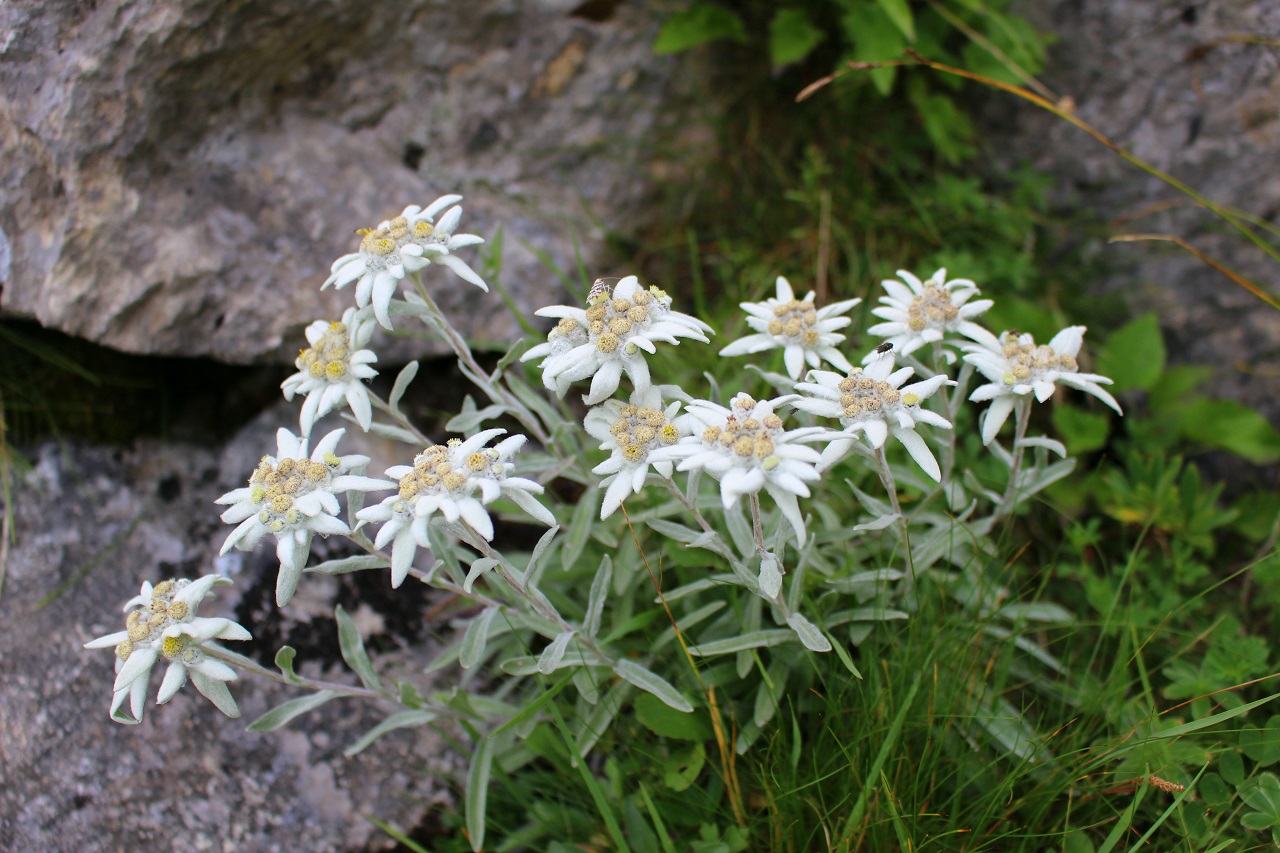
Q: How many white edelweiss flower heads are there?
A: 12